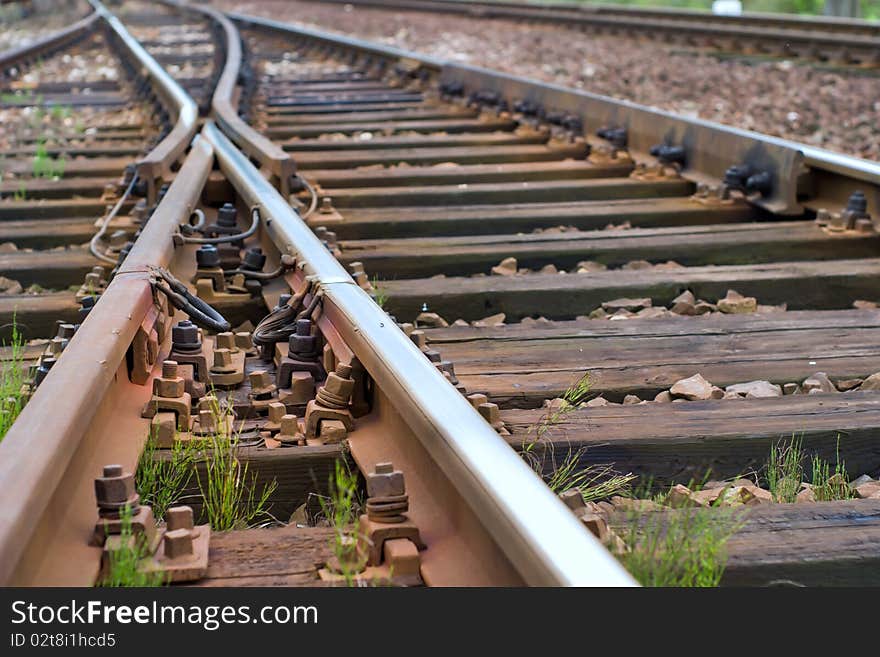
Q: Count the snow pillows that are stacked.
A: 0